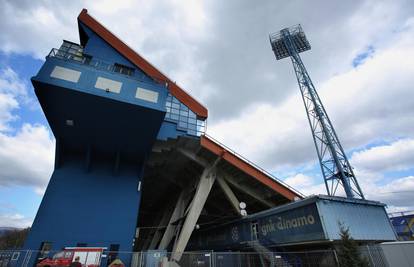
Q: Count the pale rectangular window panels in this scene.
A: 3